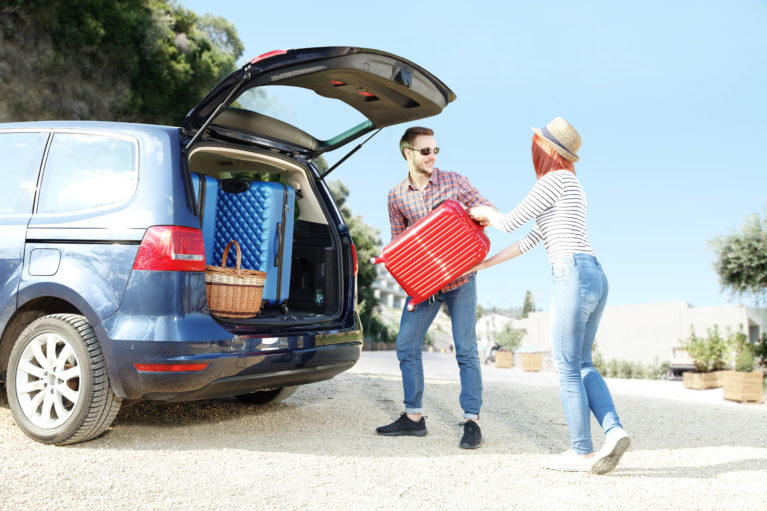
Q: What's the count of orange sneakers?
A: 0